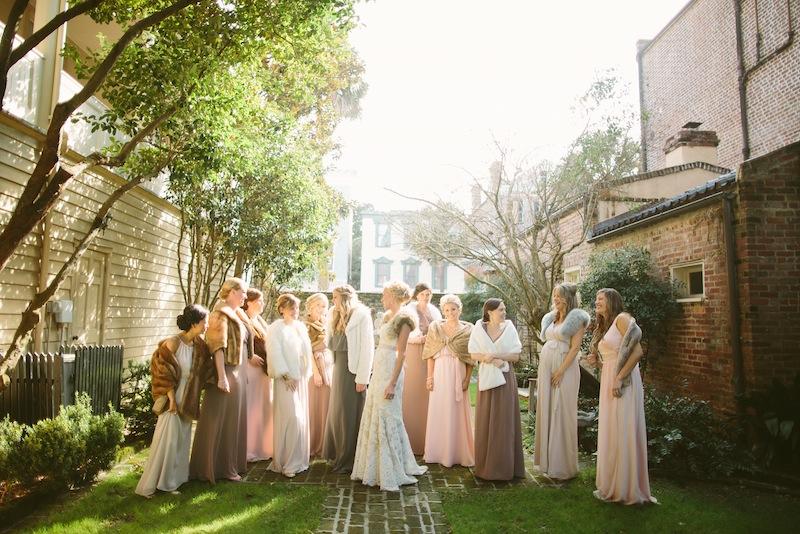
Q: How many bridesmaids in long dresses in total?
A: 11